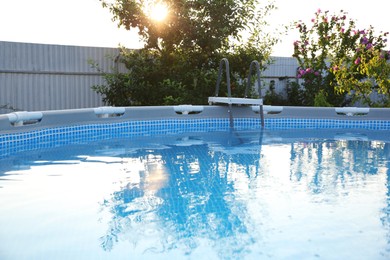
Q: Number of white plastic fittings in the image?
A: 5